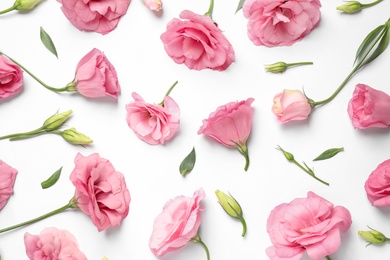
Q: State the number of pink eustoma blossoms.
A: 15